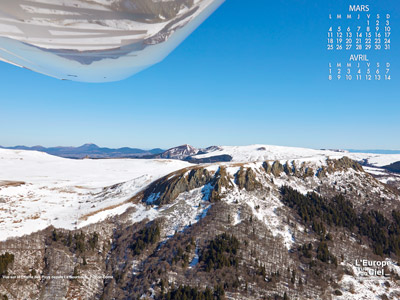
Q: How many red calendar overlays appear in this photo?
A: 0